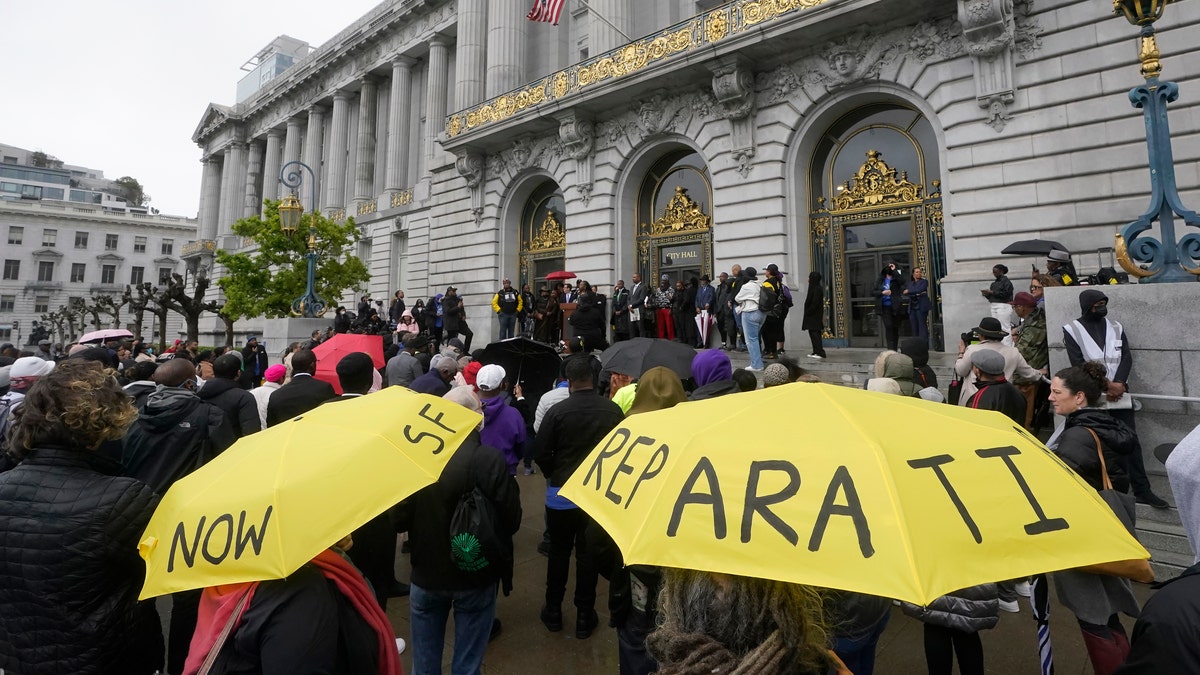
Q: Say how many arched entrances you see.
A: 3